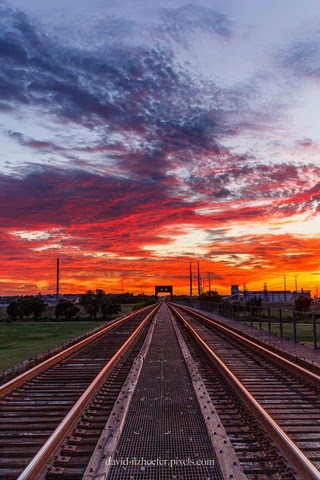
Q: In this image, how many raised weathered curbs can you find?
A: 2